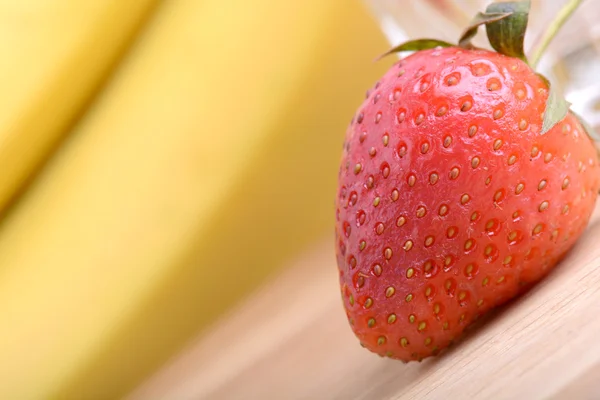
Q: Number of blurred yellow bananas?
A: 2